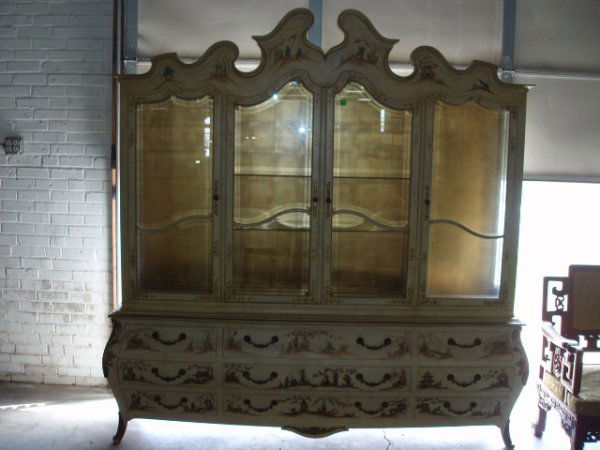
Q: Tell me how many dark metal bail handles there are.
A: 12